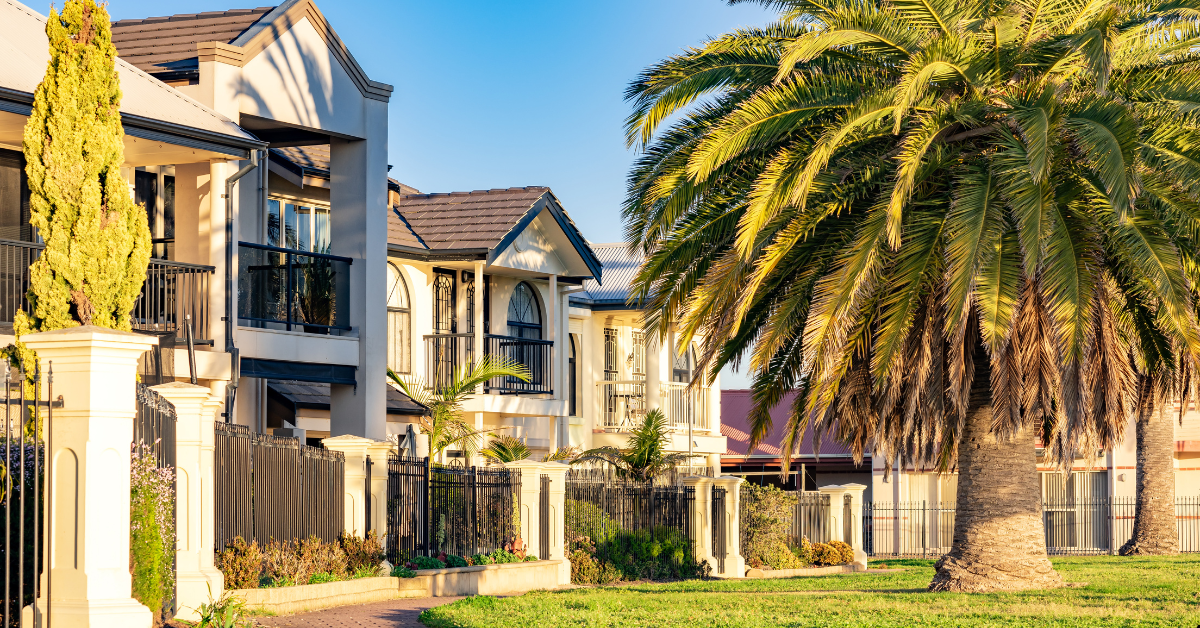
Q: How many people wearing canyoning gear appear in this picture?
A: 0